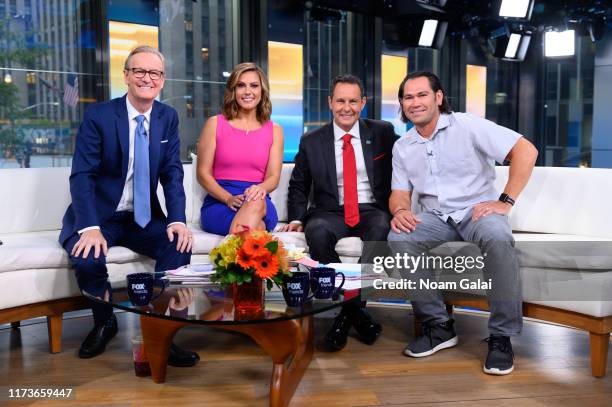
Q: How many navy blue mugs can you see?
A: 3